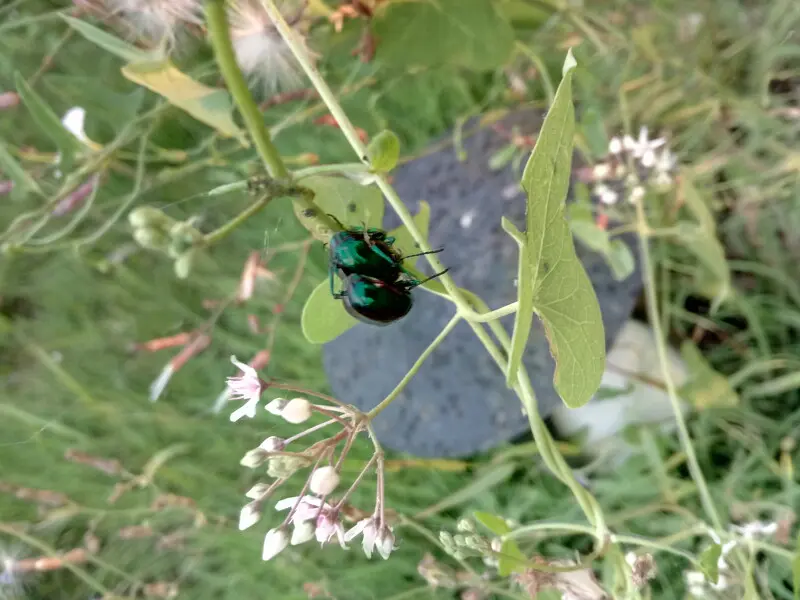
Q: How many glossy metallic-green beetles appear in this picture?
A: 2